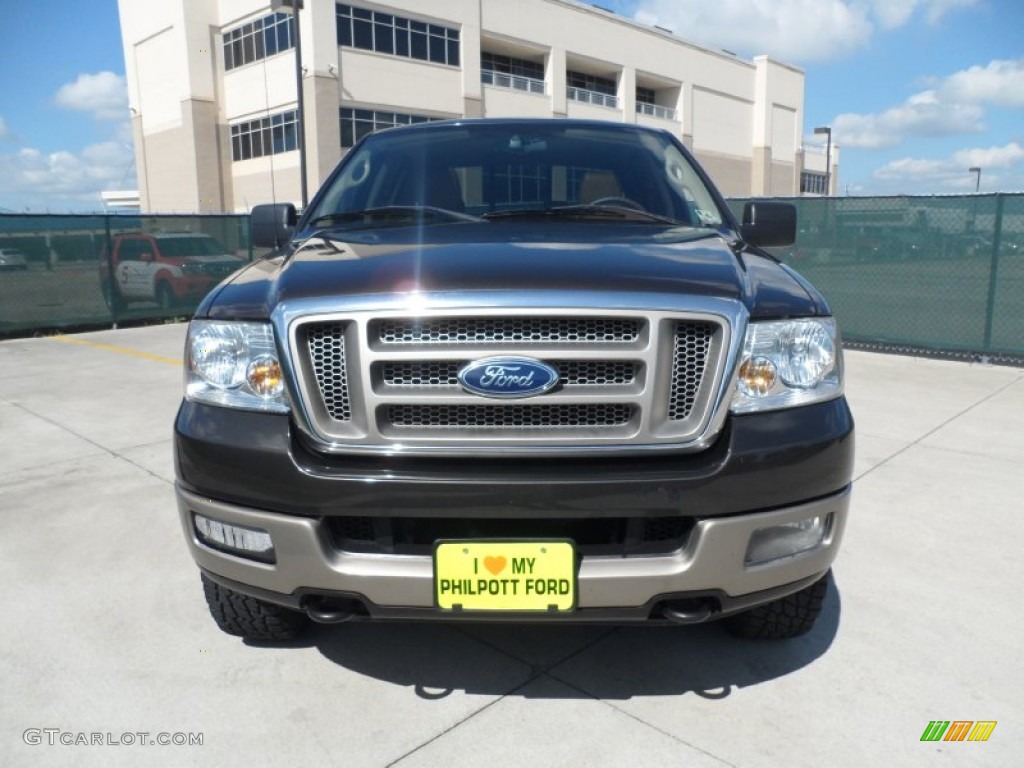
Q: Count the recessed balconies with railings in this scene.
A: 3